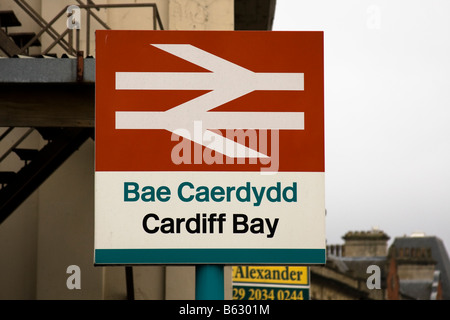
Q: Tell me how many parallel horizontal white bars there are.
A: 2